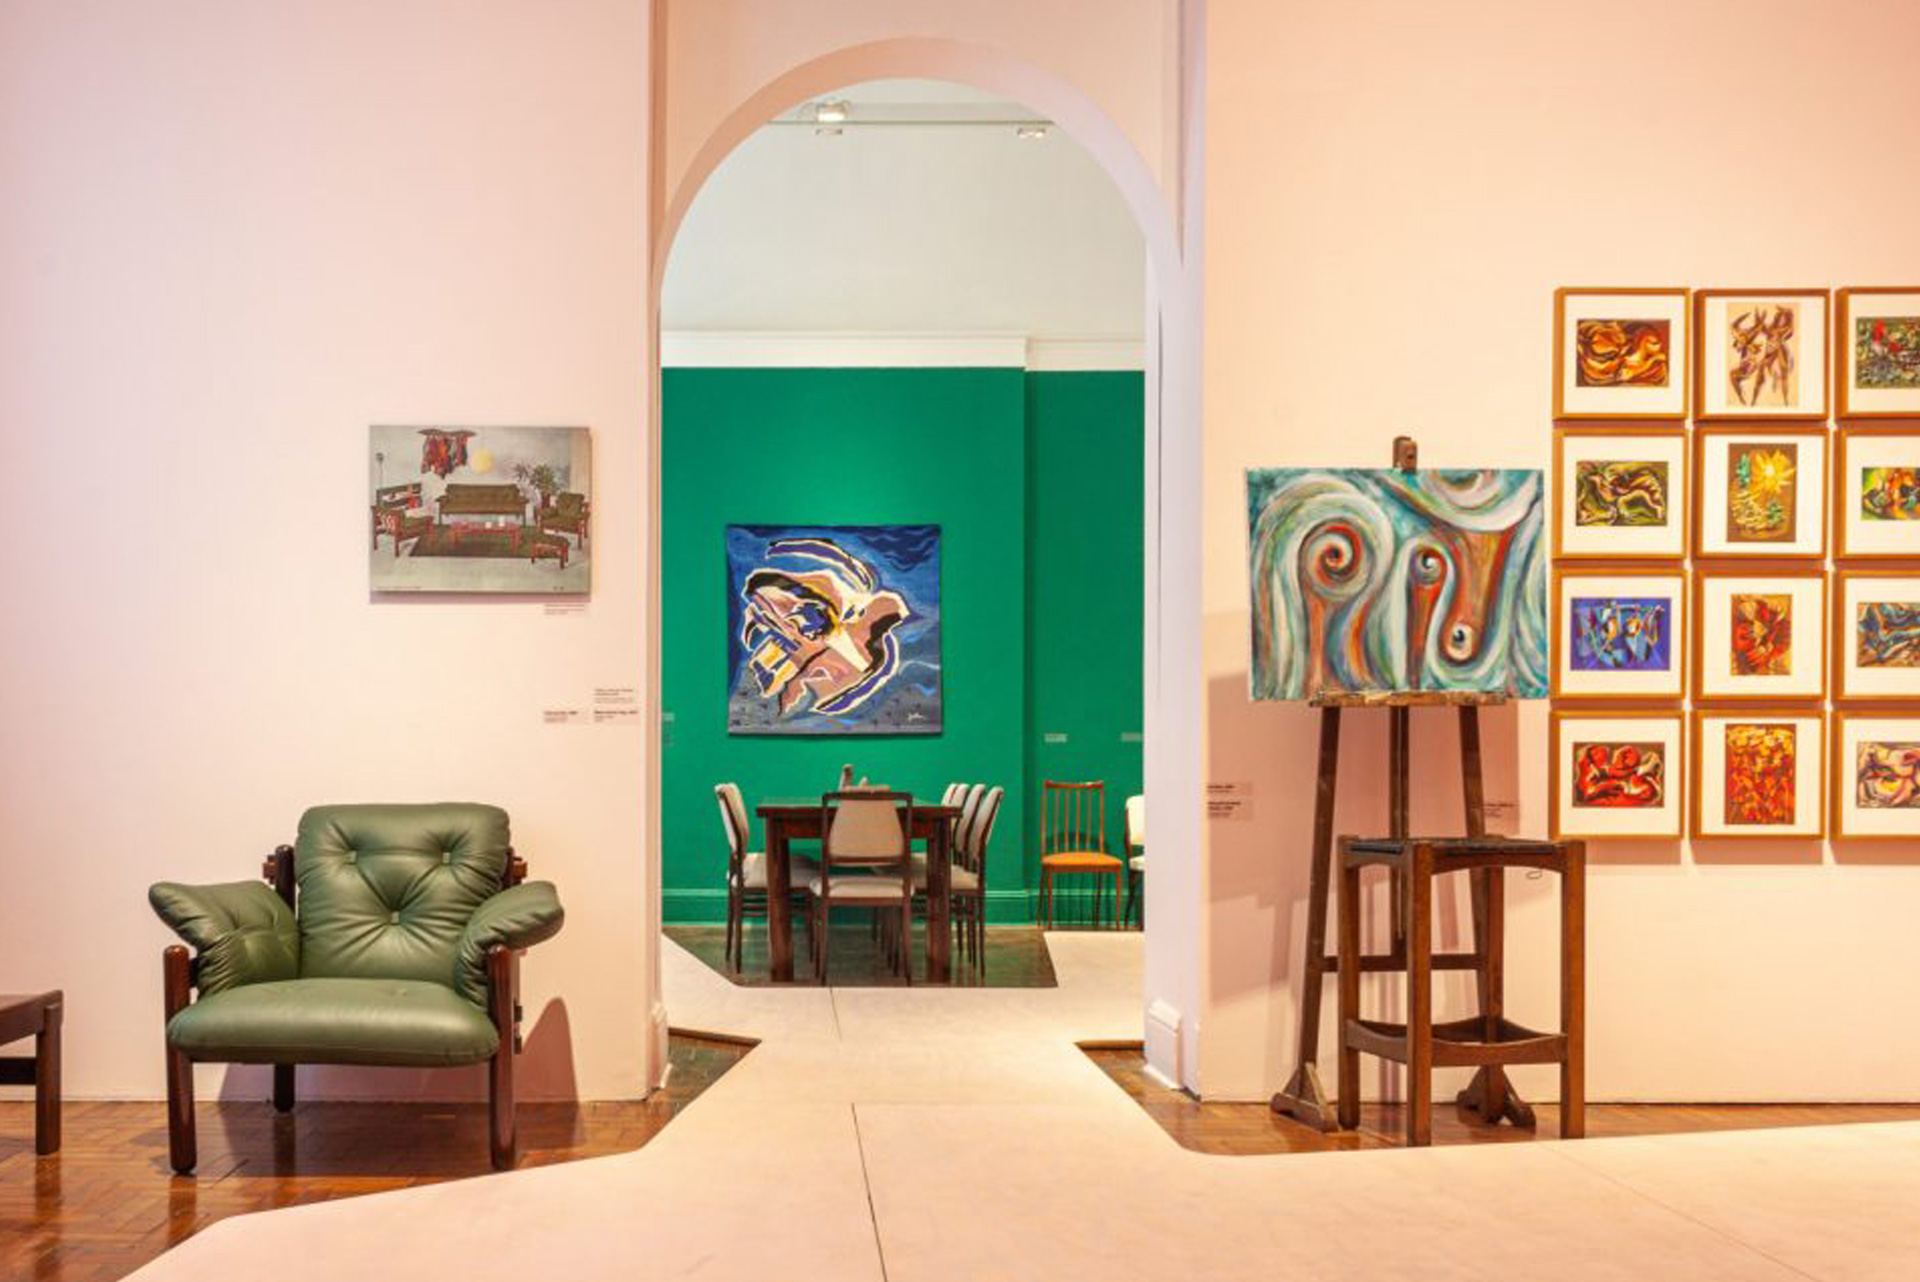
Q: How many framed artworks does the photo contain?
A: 12